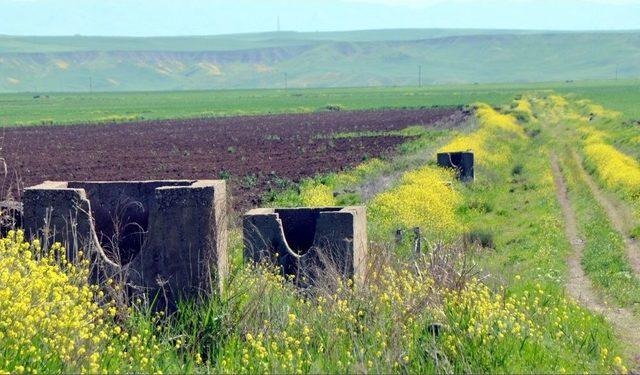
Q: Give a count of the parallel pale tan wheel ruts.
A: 2